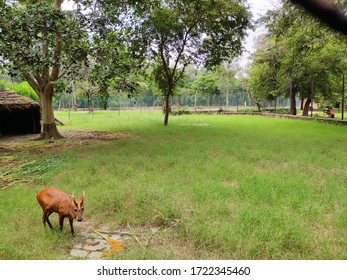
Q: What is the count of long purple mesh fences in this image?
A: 0